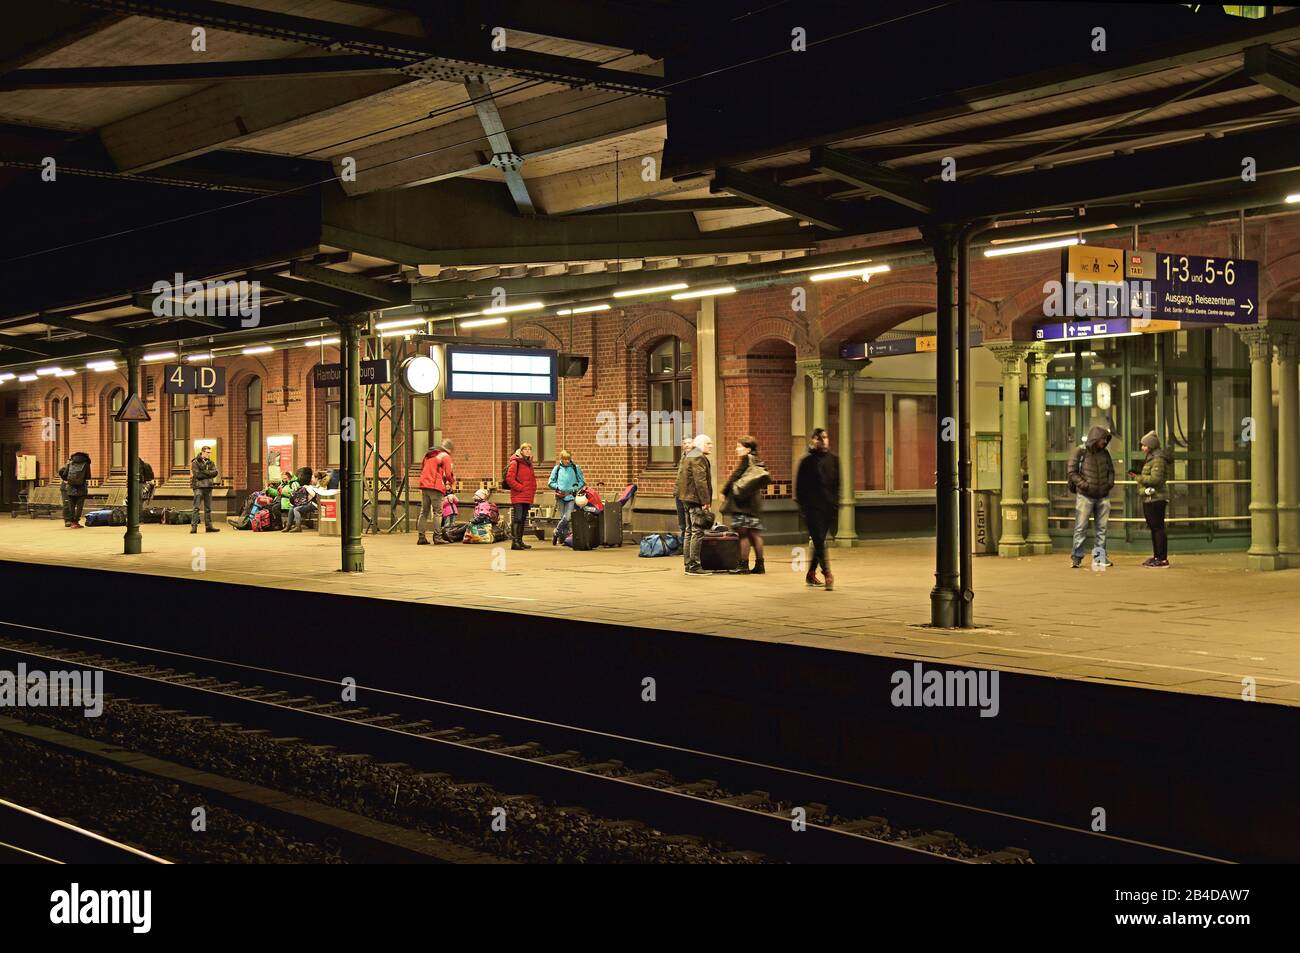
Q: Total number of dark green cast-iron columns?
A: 3